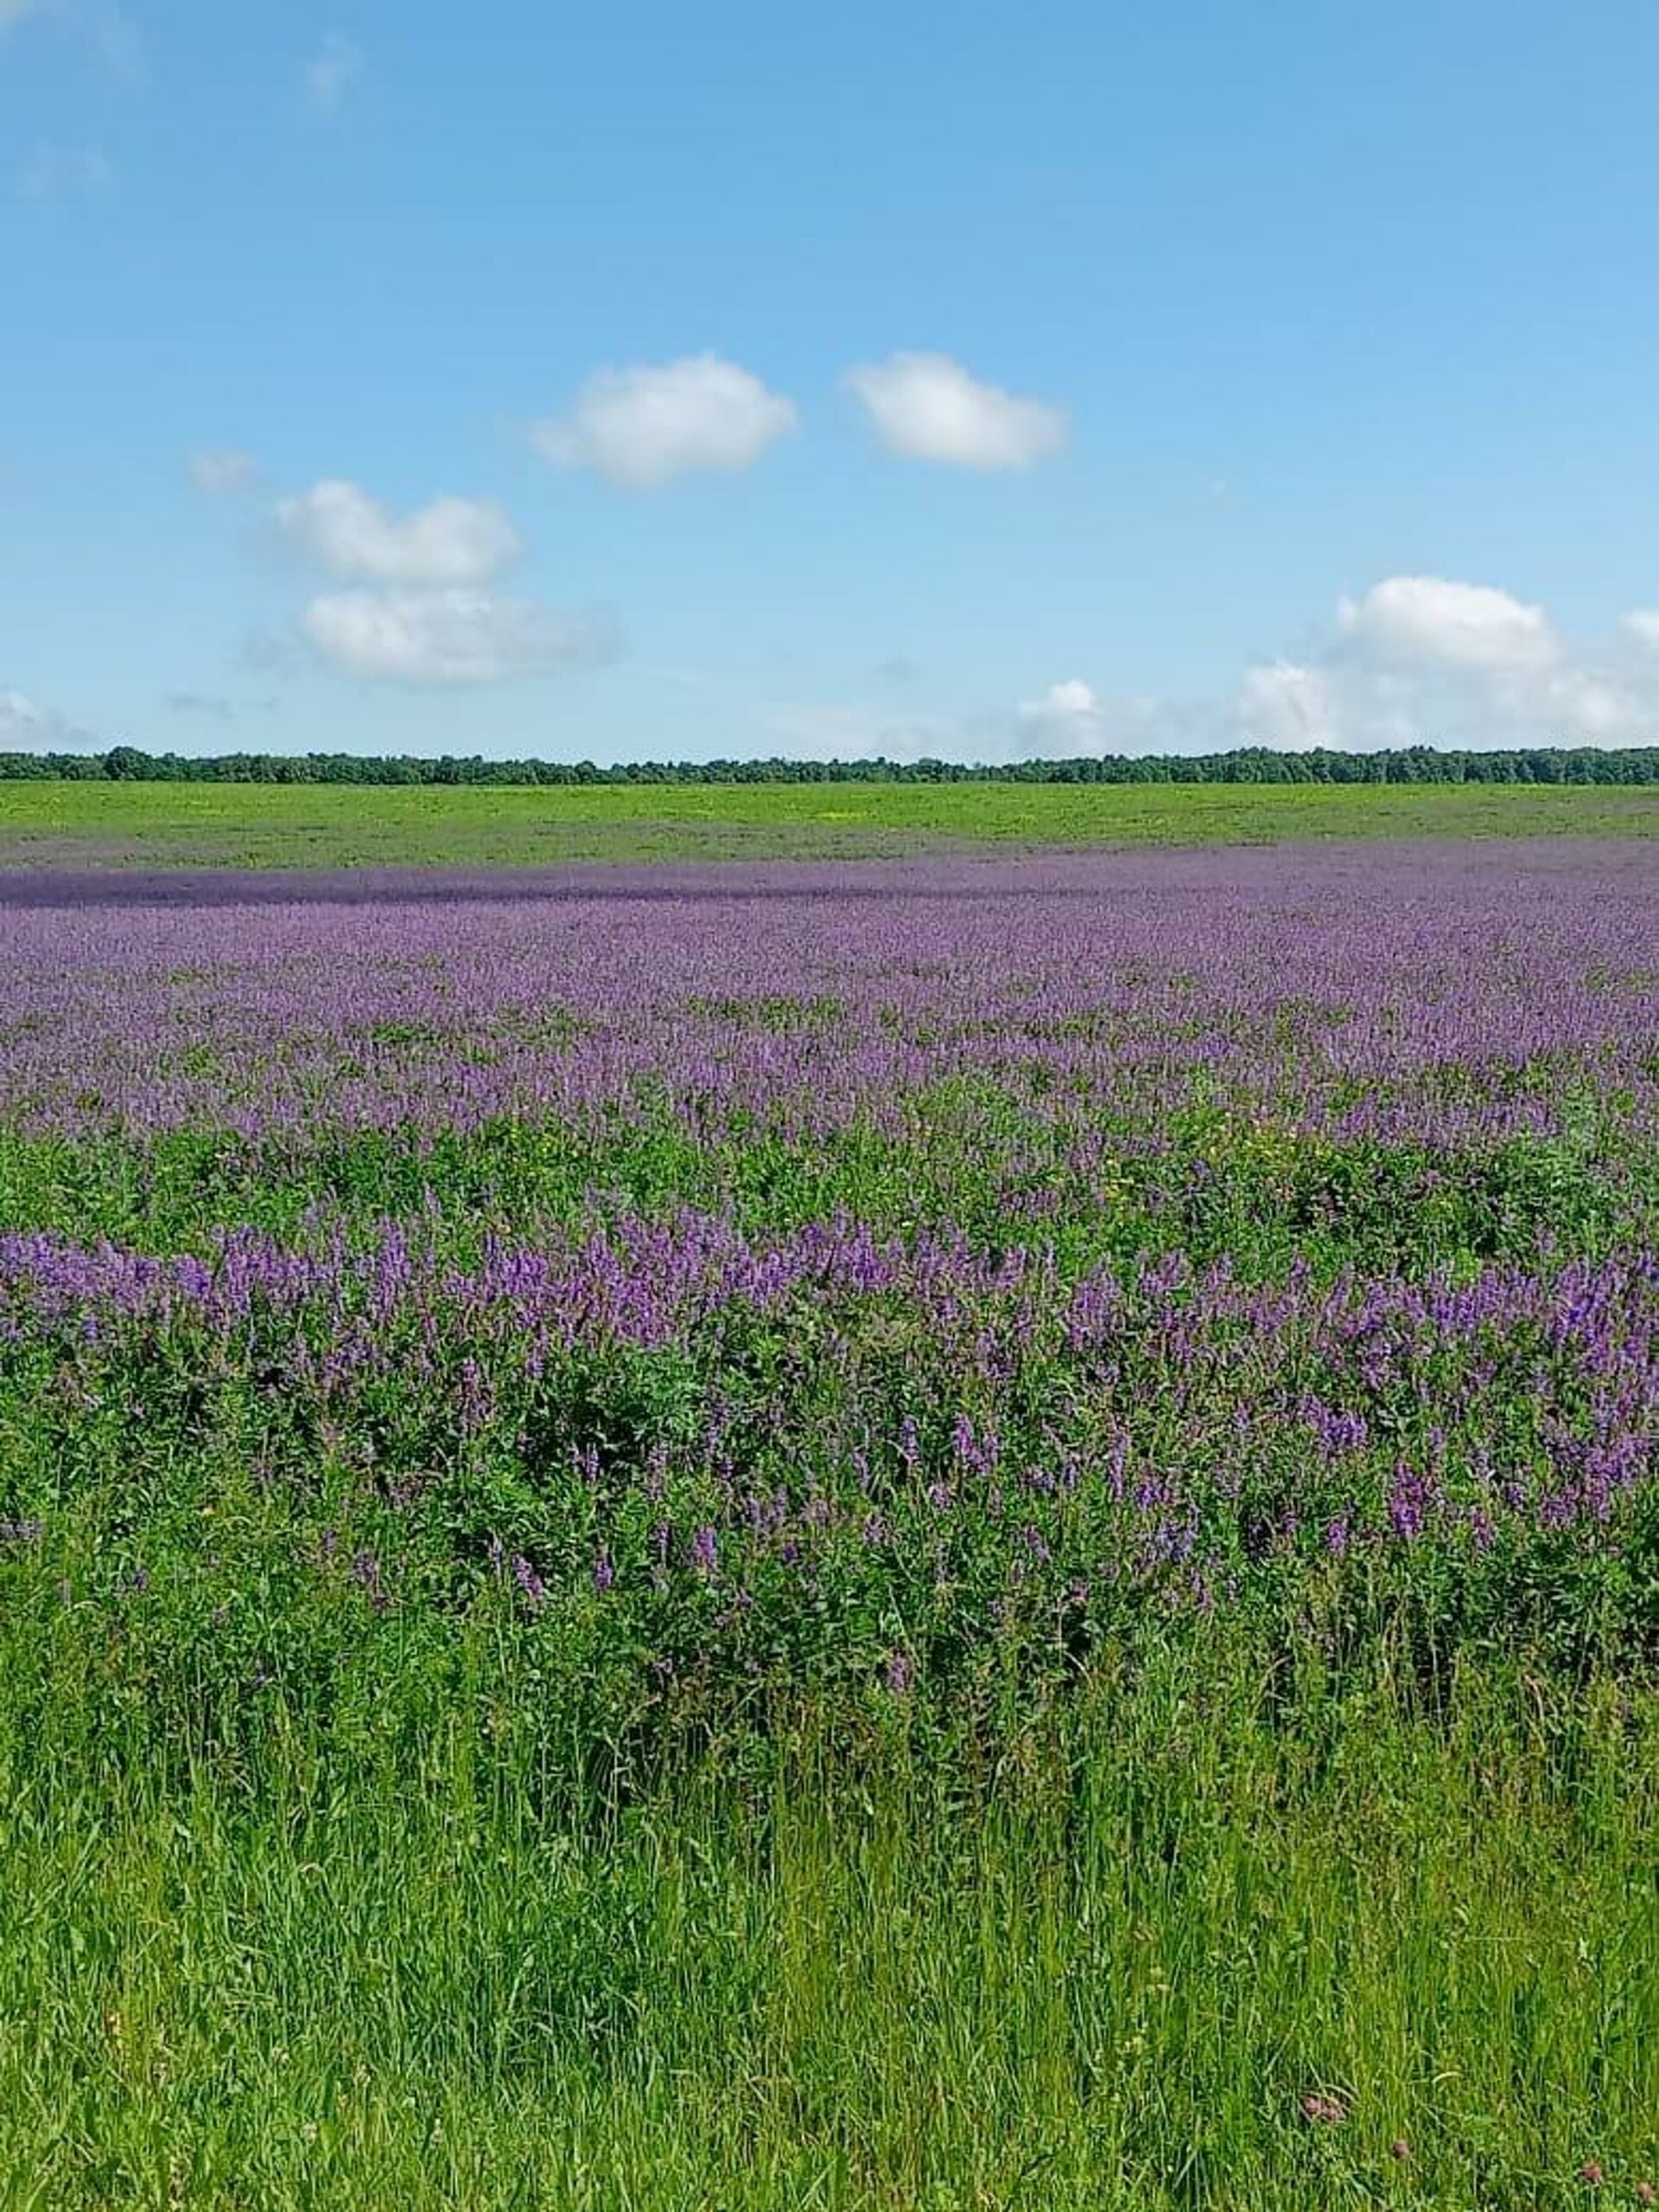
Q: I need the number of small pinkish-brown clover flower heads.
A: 5